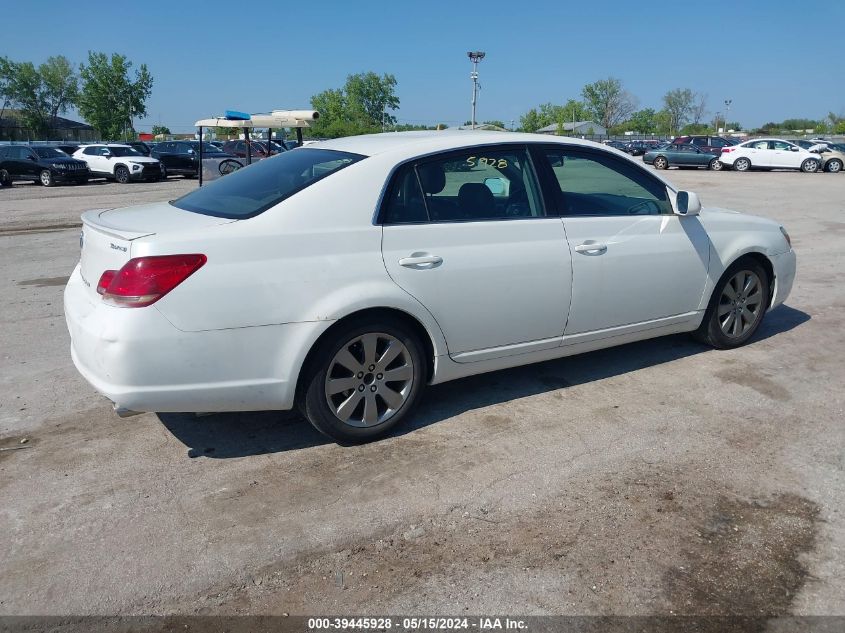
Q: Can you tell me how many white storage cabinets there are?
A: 0